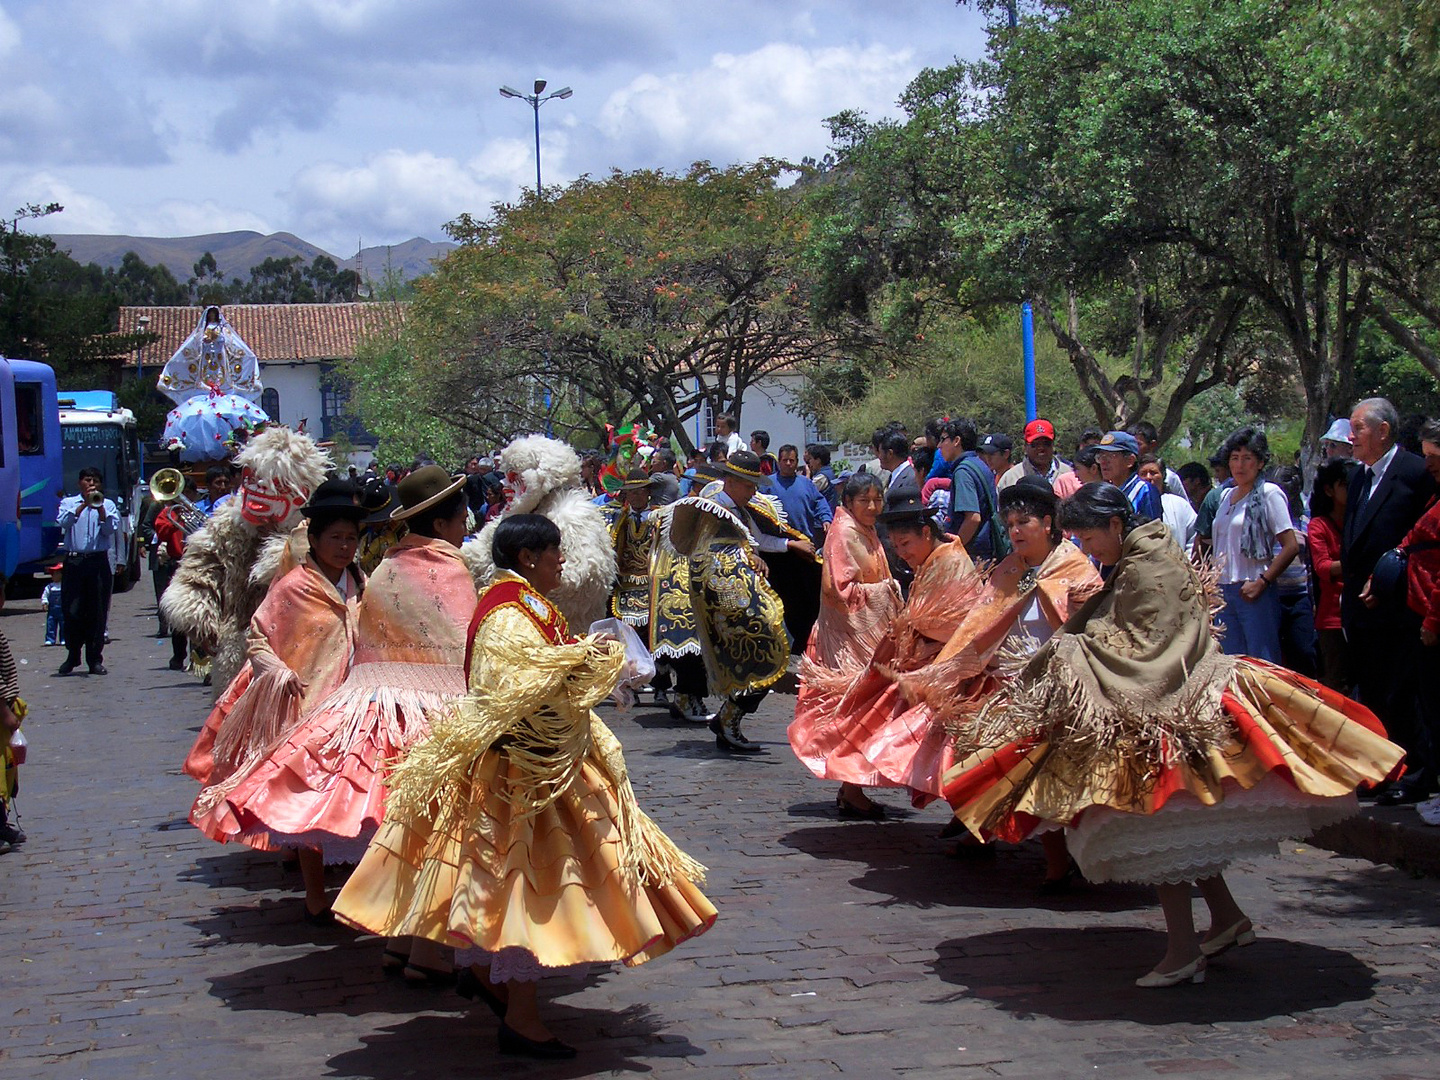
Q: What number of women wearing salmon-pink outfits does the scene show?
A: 5